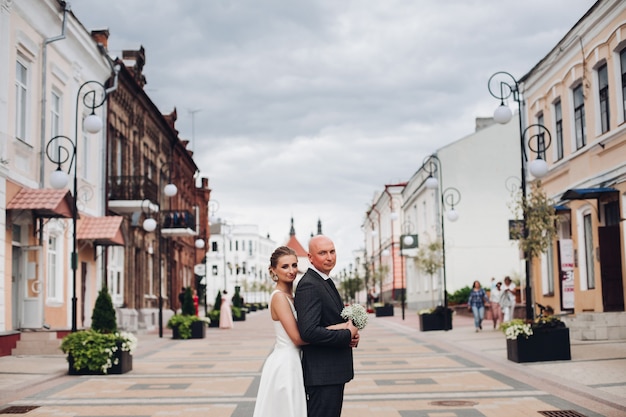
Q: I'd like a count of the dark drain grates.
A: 2